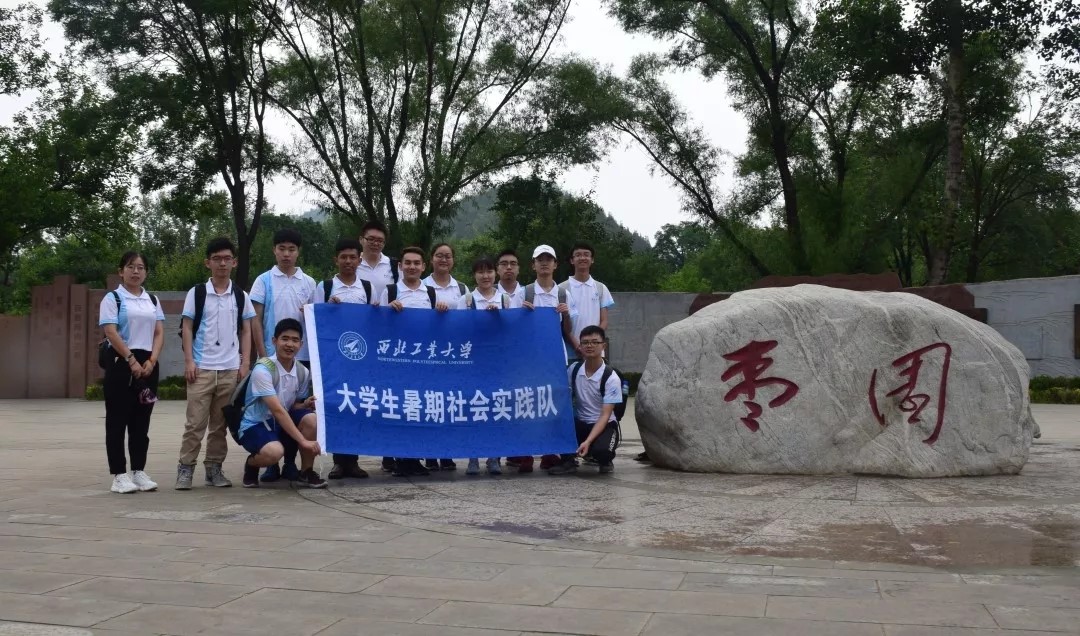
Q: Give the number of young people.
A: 13